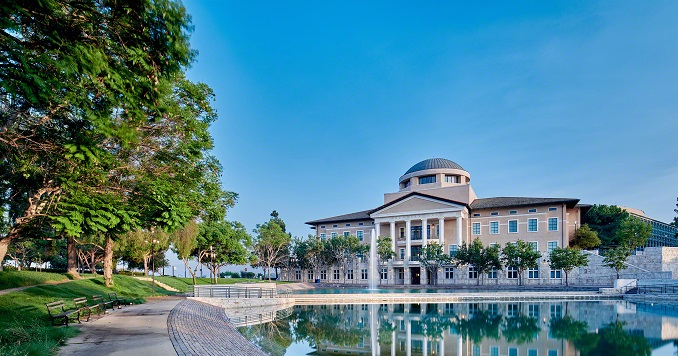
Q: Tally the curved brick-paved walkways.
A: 1